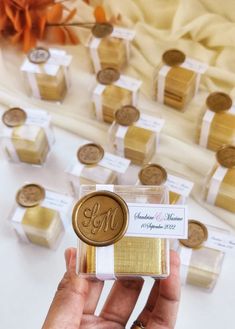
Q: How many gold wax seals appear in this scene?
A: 13